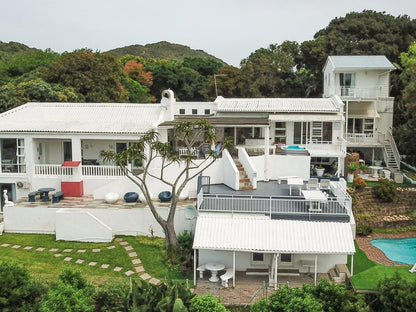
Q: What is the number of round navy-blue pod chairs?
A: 2